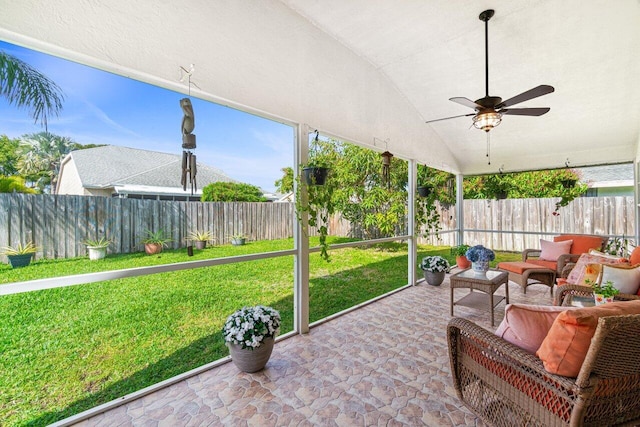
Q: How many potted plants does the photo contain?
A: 14